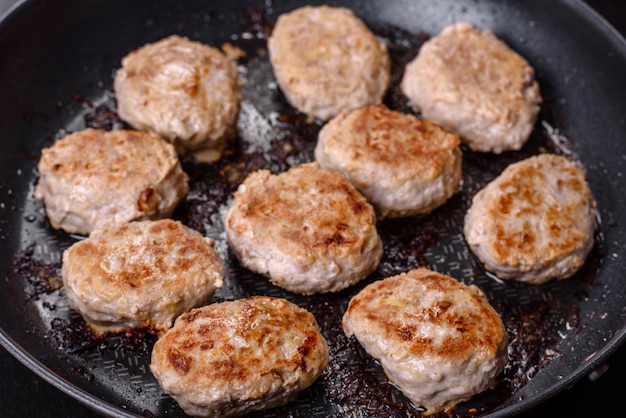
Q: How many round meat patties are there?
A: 10